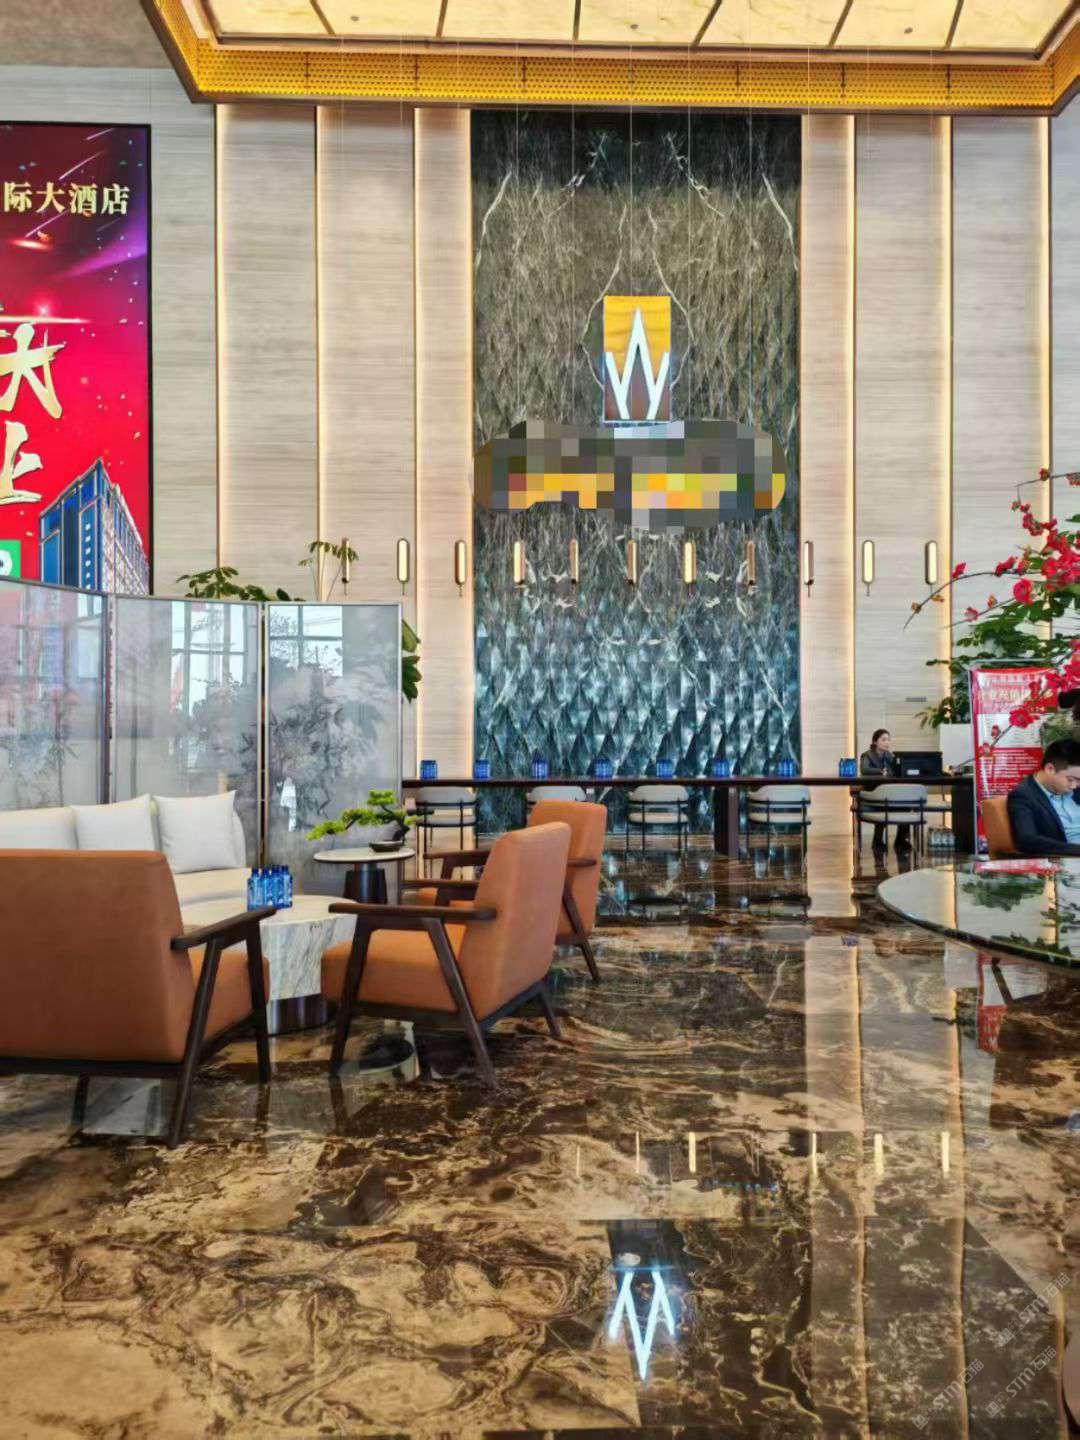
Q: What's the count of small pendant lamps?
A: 11